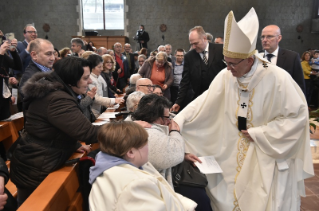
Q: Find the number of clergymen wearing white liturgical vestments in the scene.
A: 1